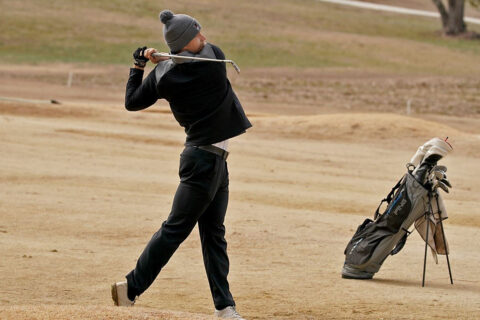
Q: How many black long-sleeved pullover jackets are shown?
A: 1